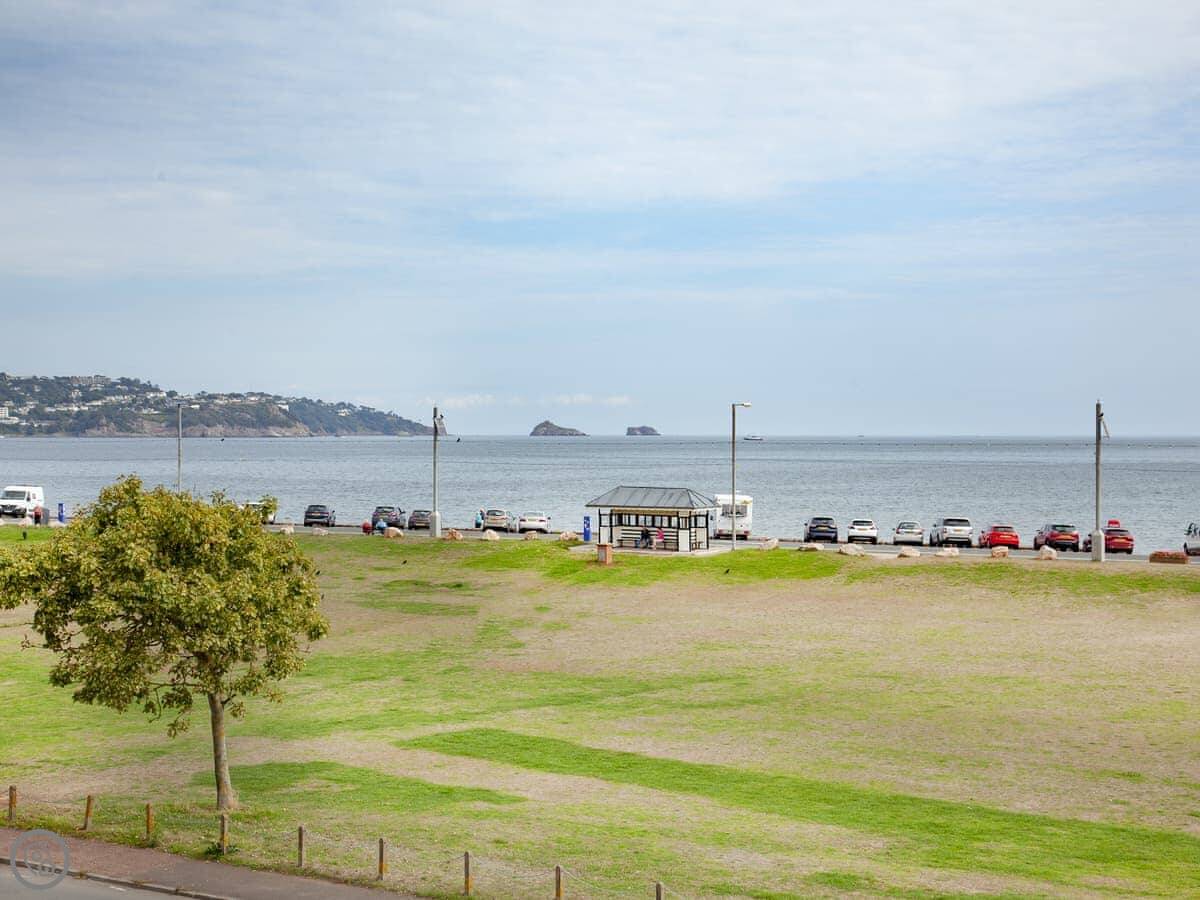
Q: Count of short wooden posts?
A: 9